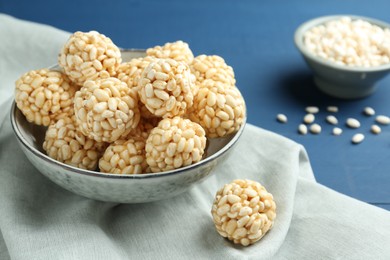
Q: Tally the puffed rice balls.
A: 12